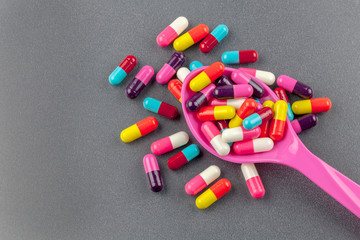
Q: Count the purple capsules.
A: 9